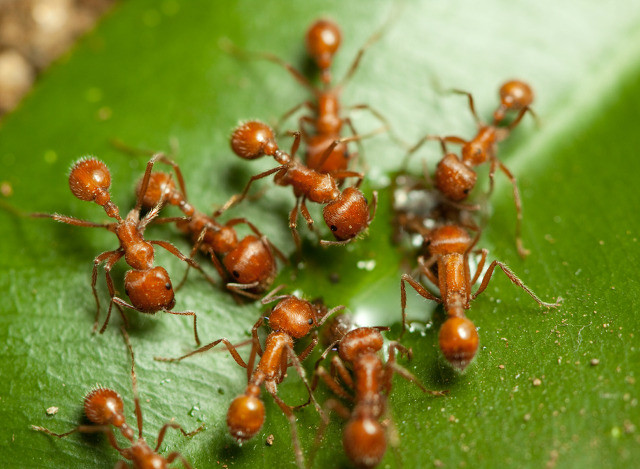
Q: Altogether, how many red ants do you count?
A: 9